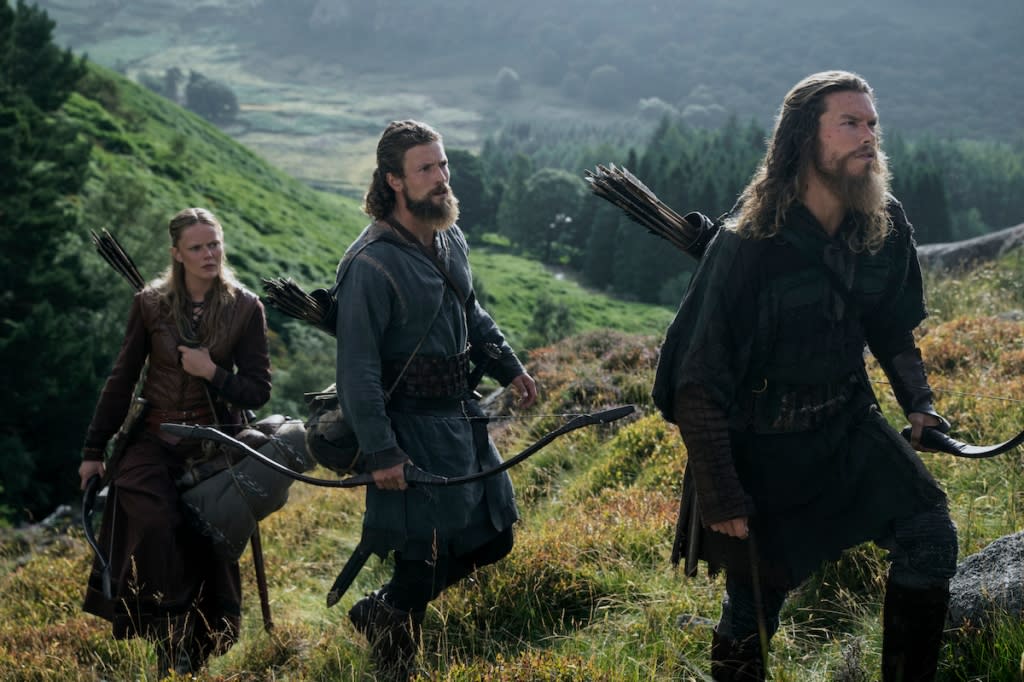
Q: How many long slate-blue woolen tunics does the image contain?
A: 1